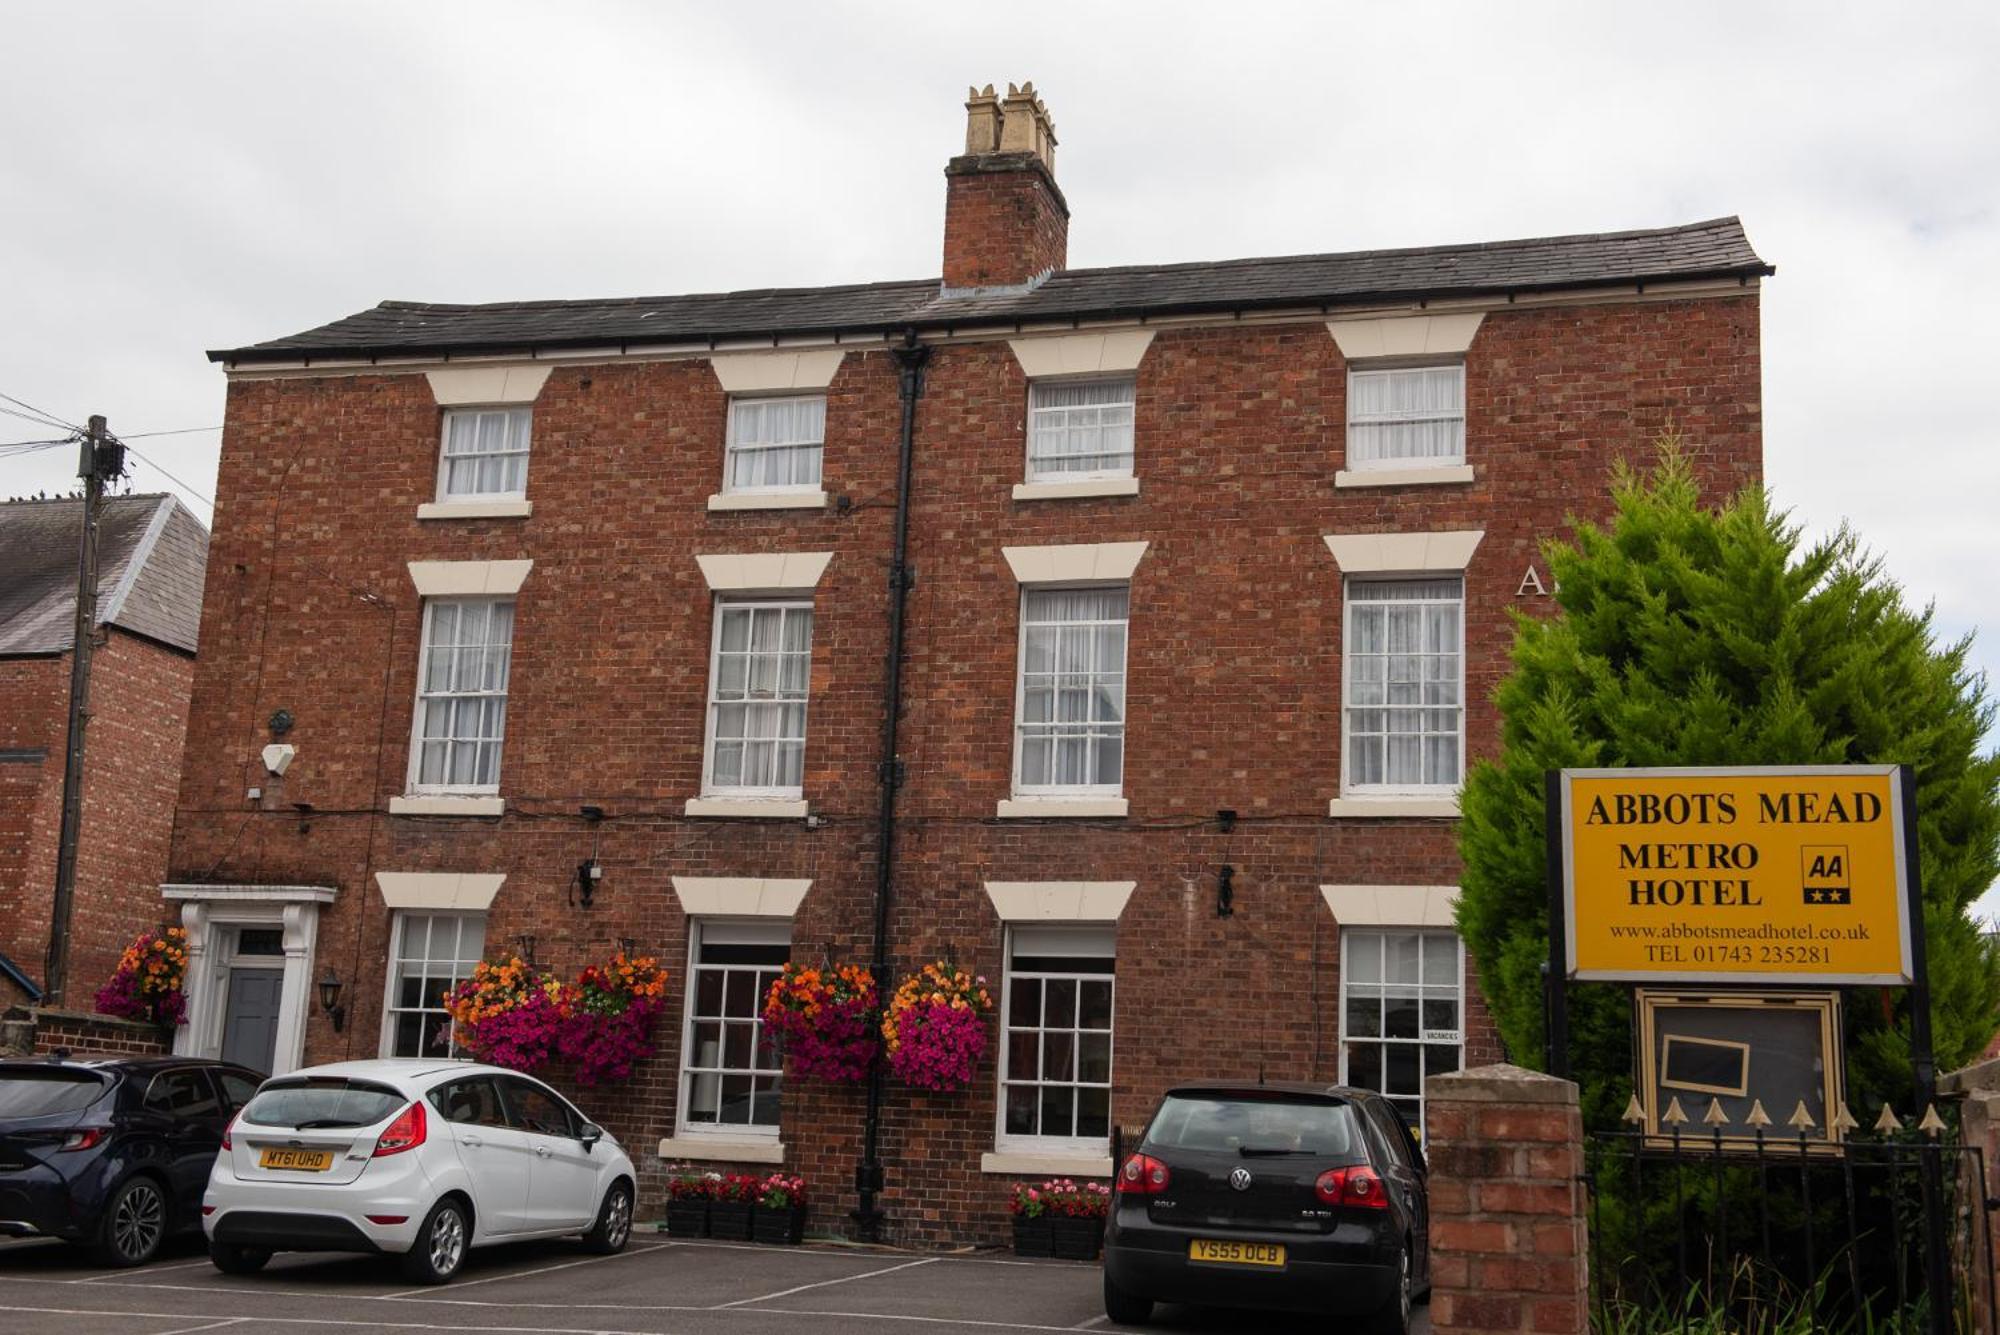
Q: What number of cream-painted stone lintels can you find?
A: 12